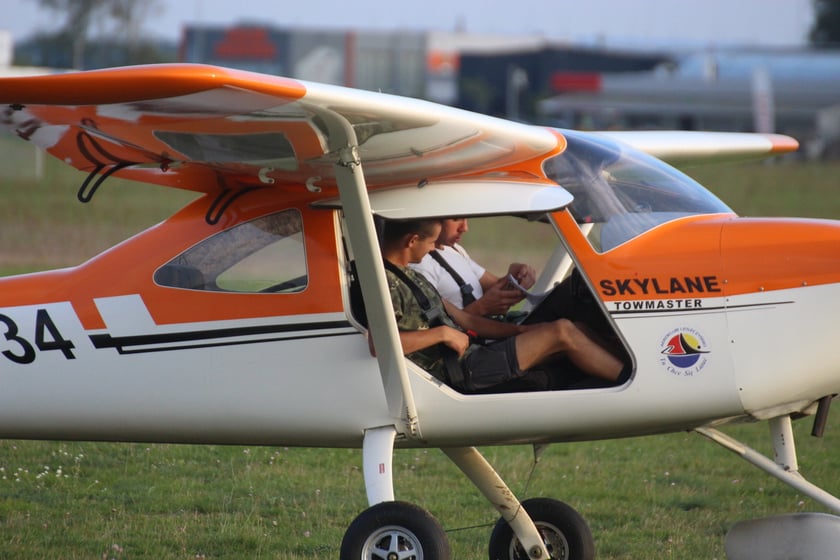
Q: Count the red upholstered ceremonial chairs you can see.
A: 0